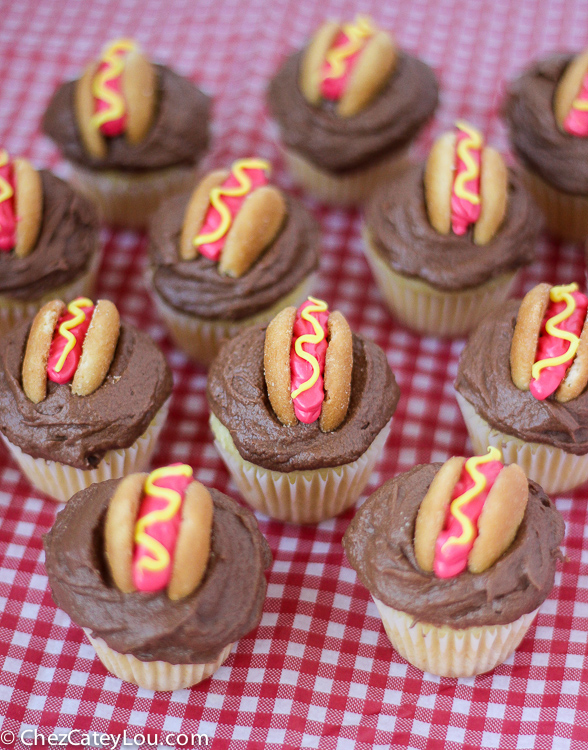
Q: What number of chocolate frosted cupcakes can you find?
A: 11